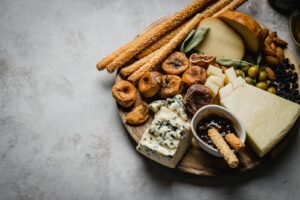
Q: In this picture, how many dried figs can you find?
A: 8